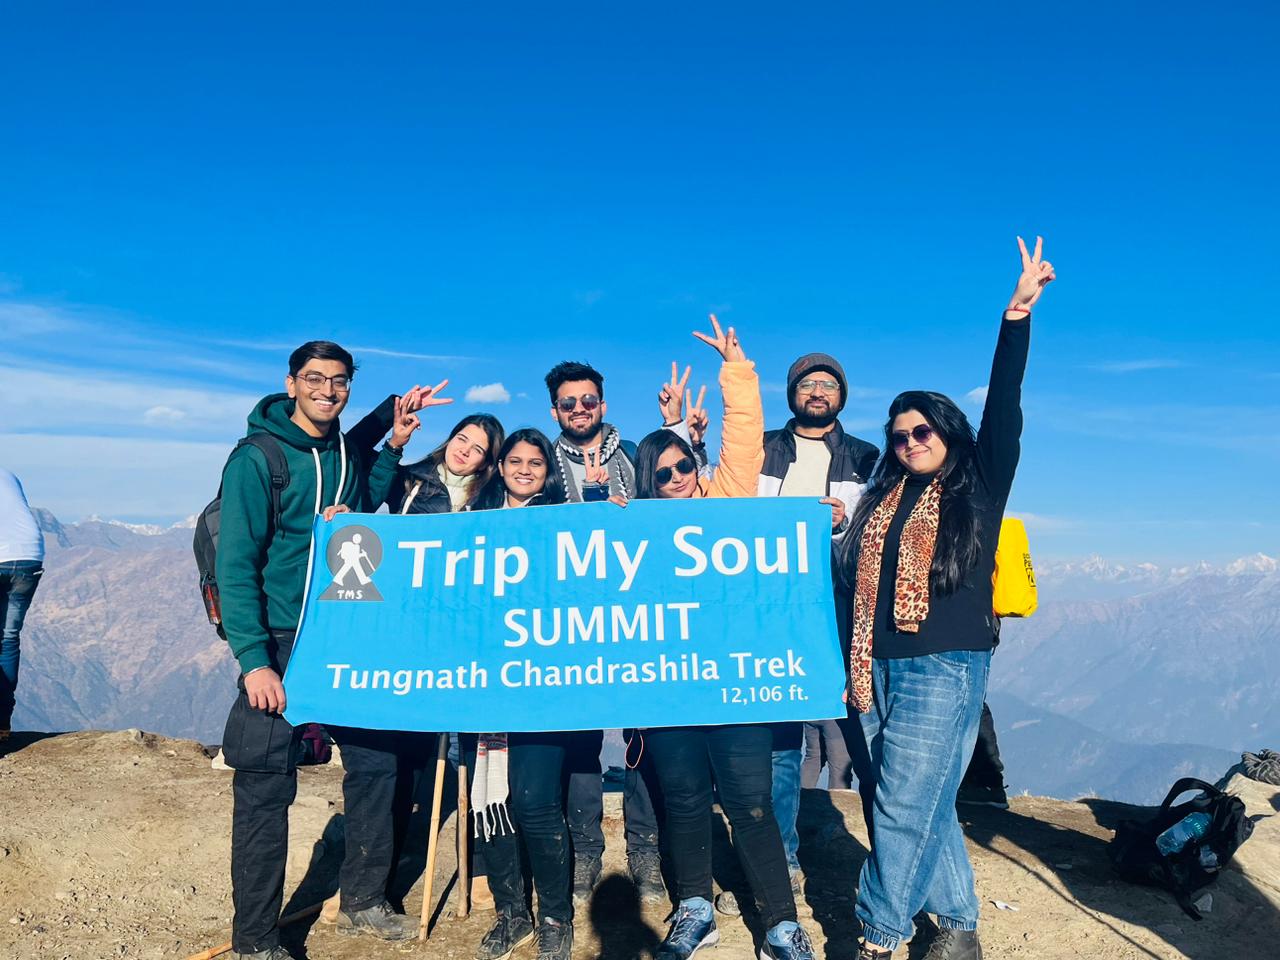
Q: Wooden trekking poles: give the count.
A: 3